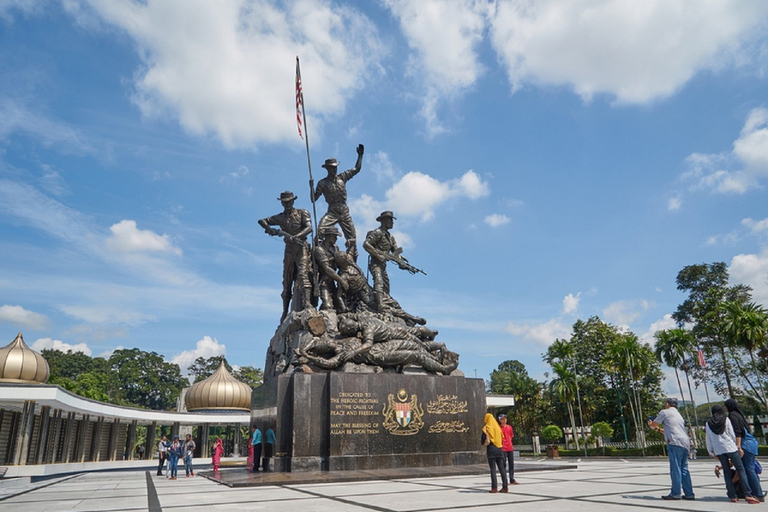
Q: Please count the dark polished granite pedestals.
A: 1